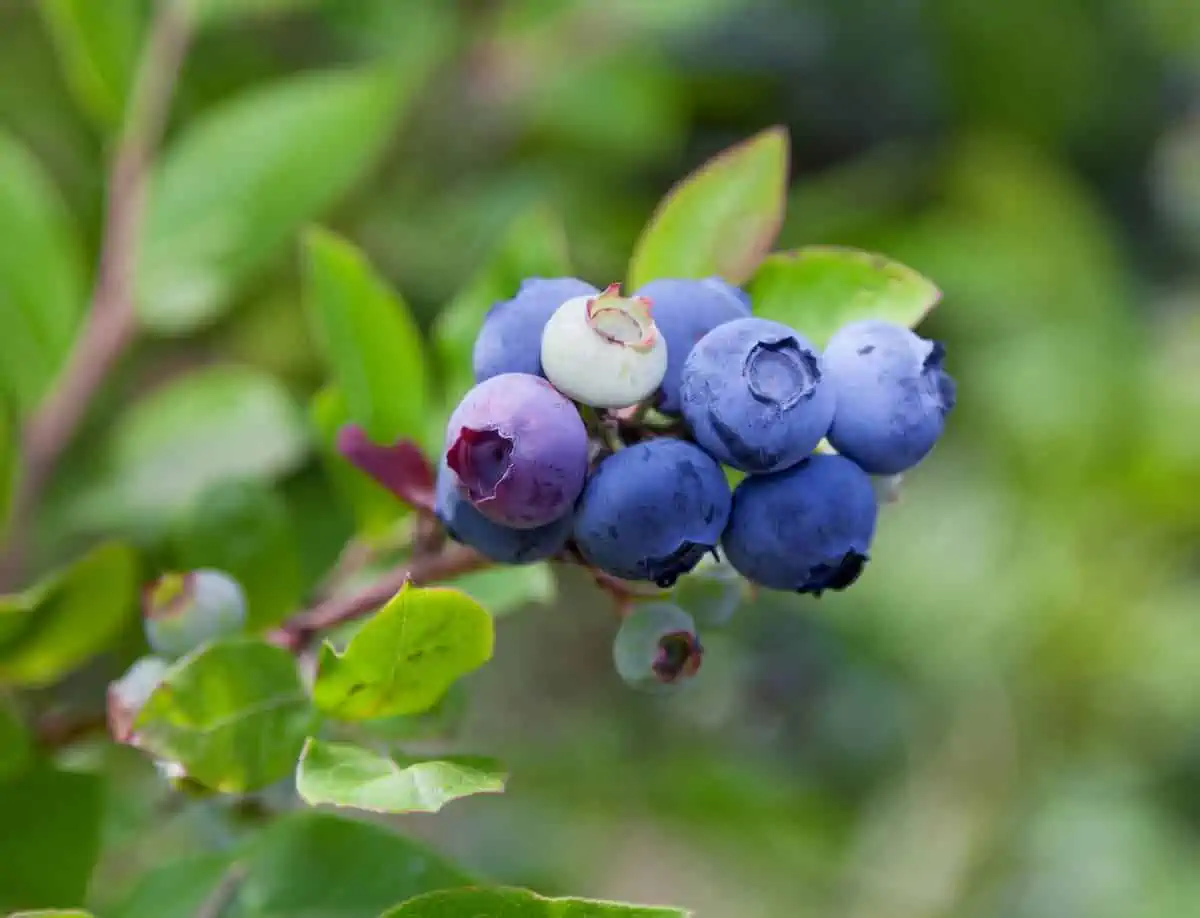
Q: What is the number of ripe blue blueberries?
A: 7